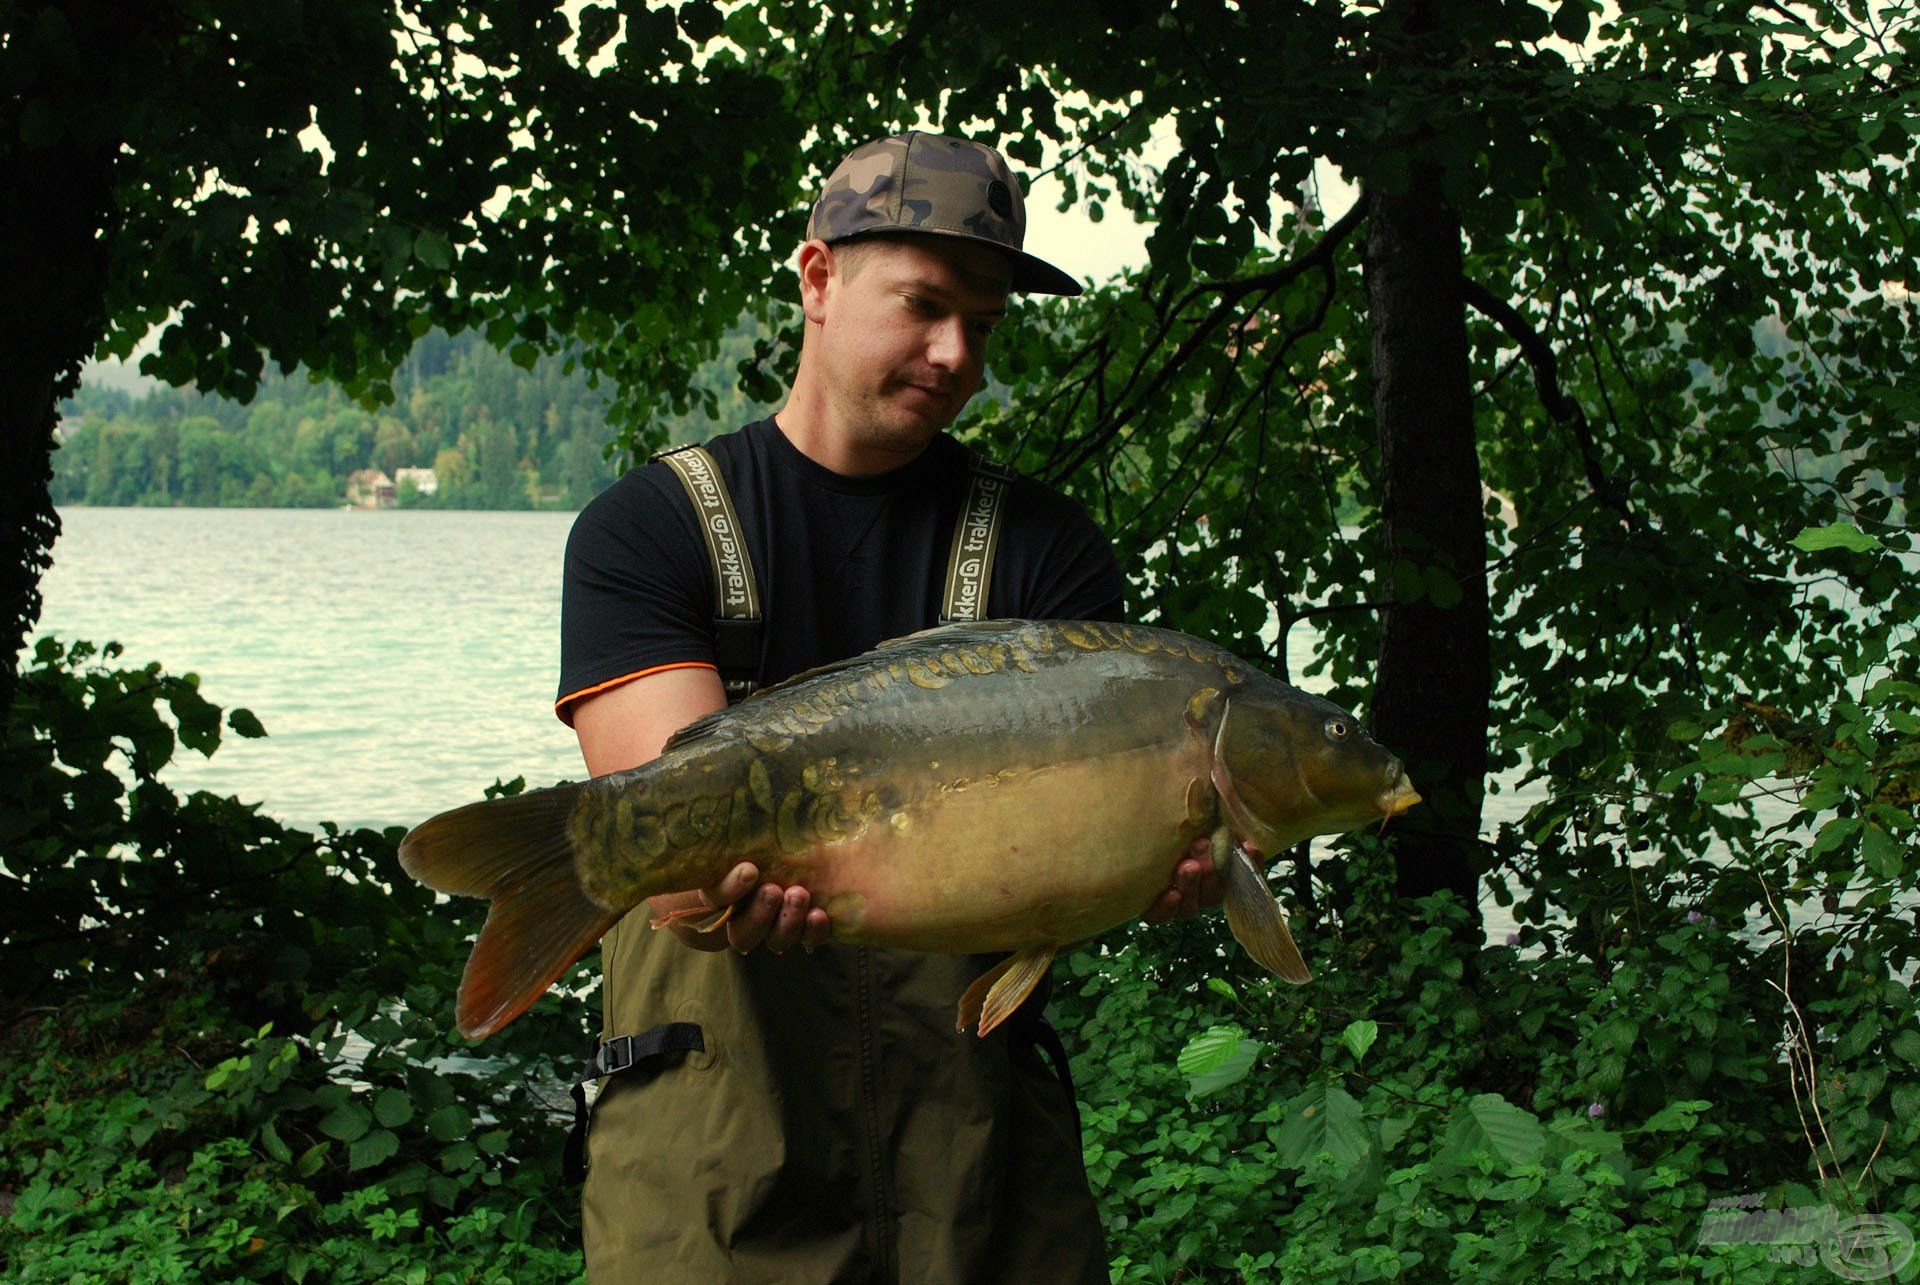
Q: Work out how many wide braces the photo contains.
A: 2